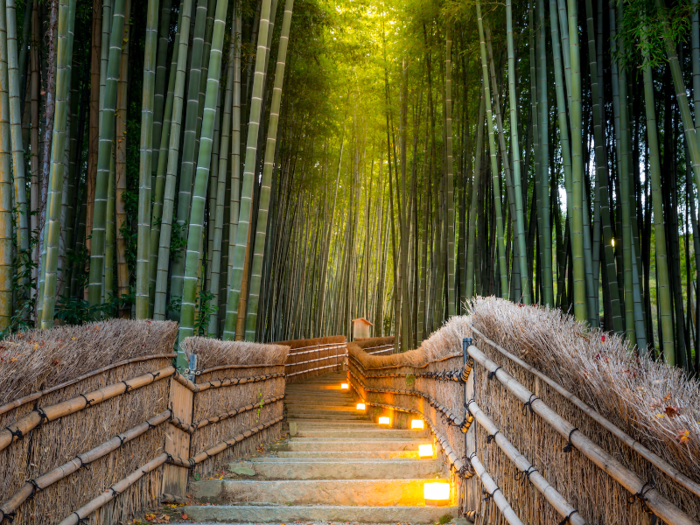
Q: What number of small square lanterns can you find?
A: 6